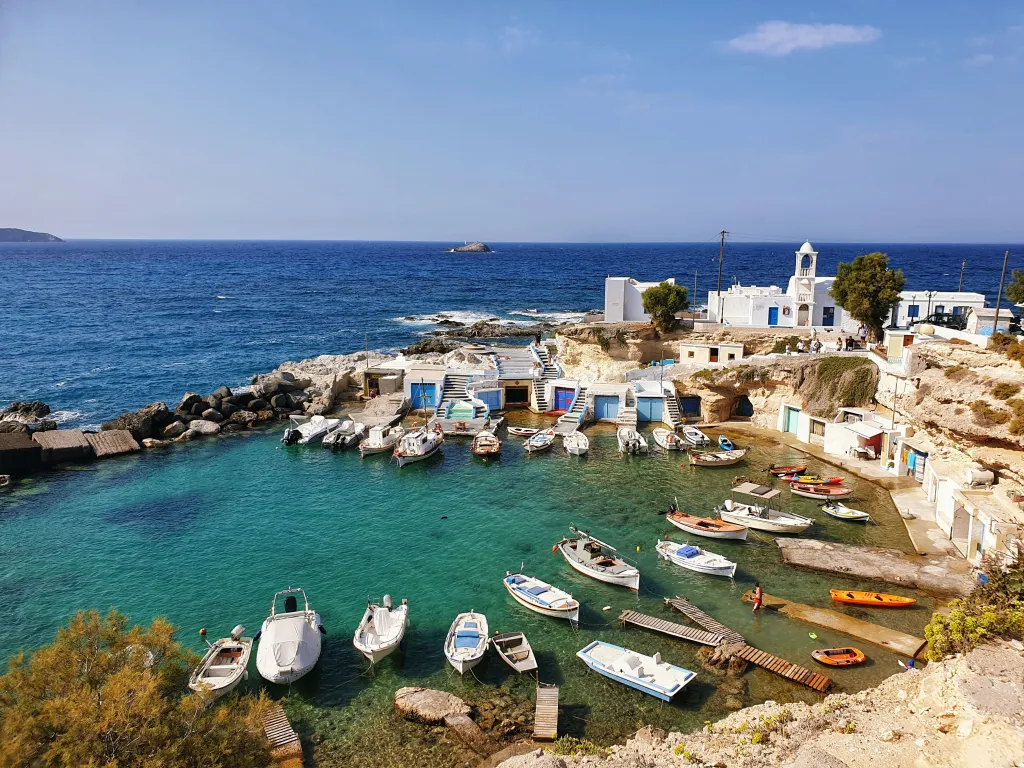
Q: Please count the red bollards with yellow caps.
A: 0